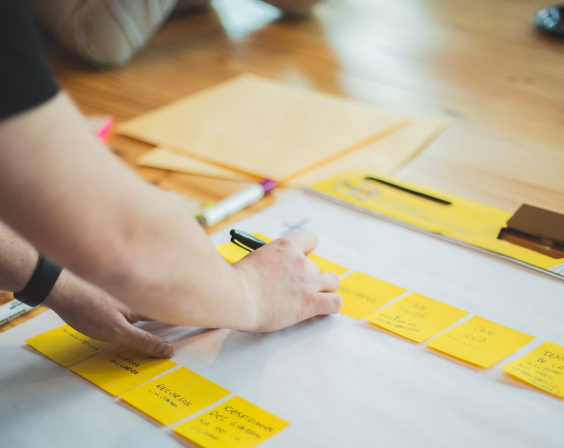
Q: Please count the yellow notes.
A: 10